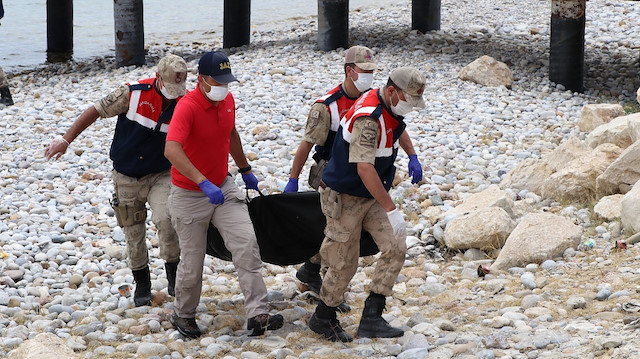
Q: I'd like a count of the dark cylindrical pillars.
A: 6